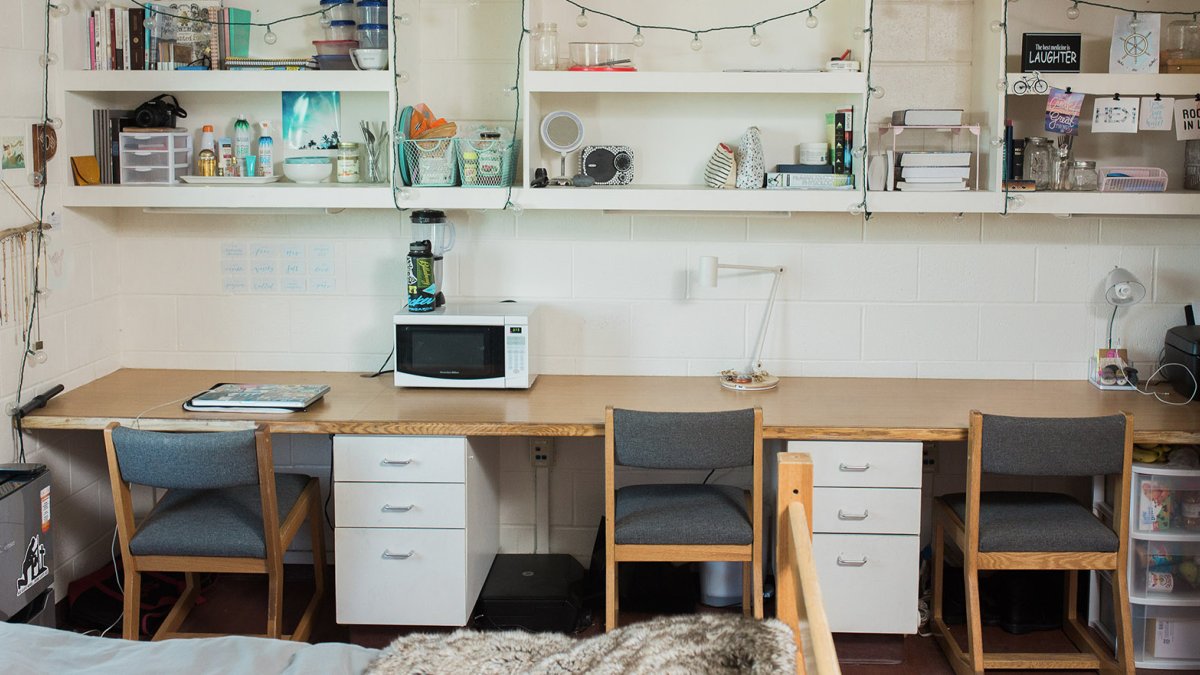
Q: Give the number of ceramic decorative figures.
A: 2